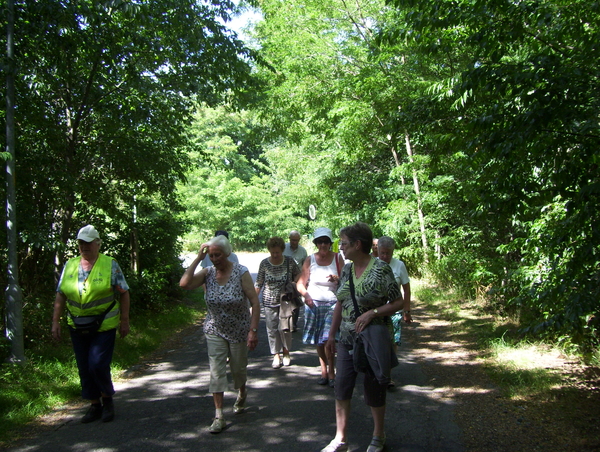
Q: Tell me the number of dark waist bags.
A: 1